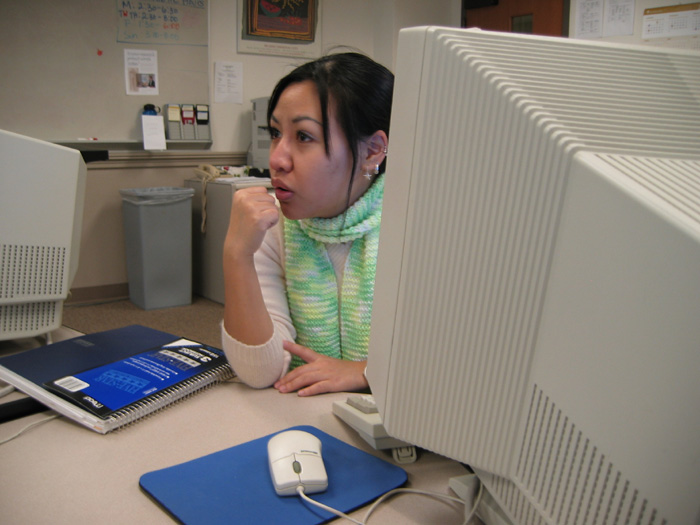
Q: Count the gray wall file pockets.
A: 3